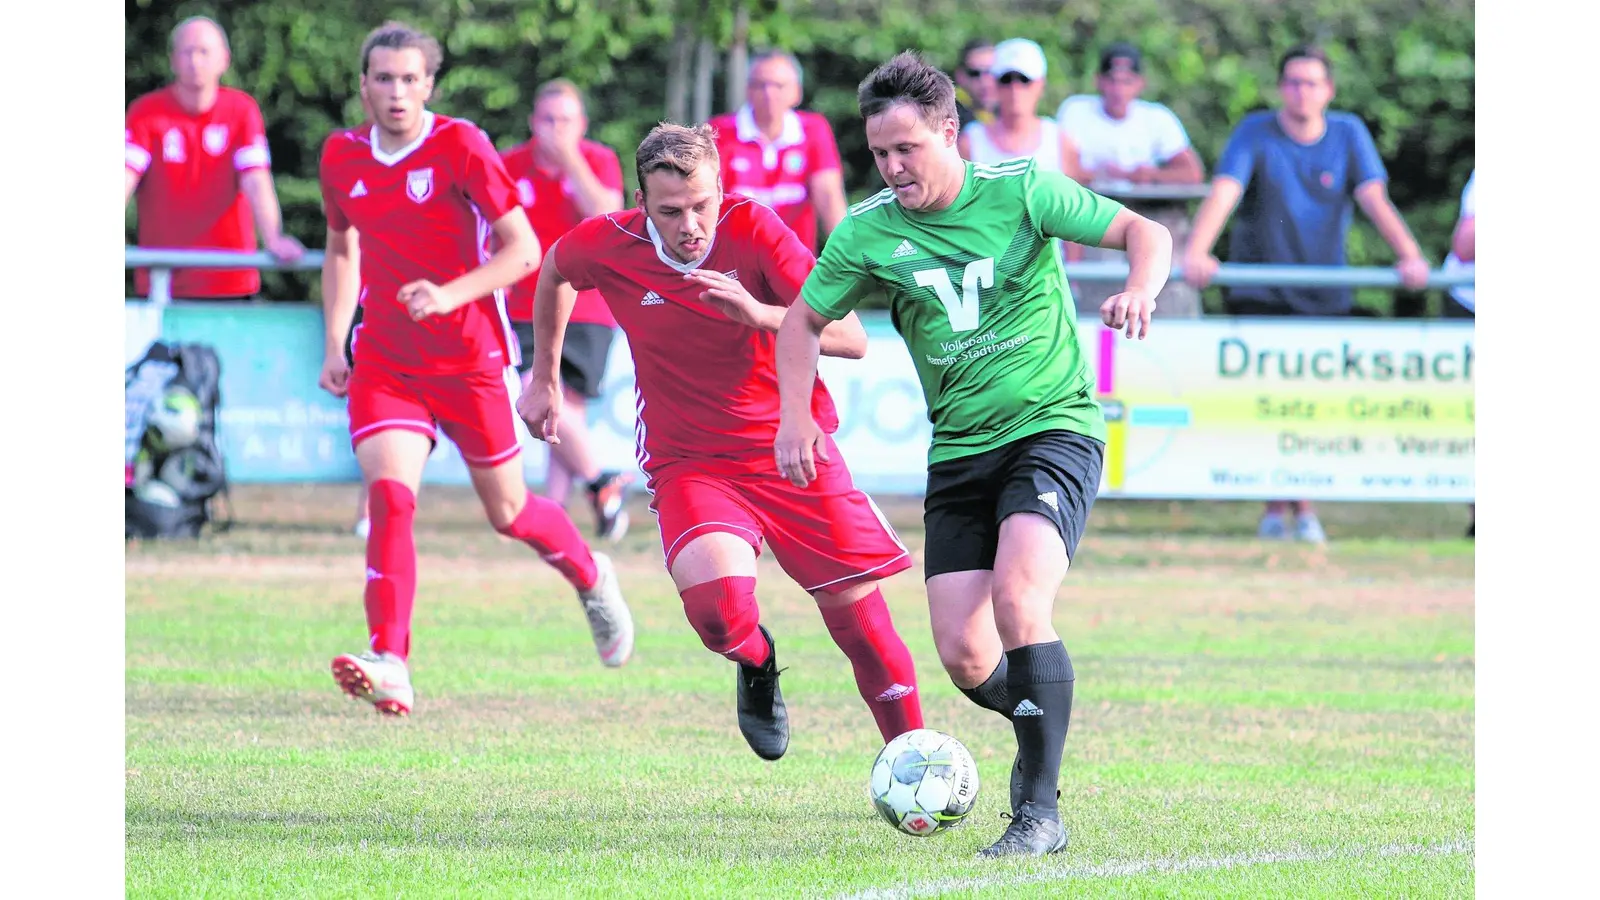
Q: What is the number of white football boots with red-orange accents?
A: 2